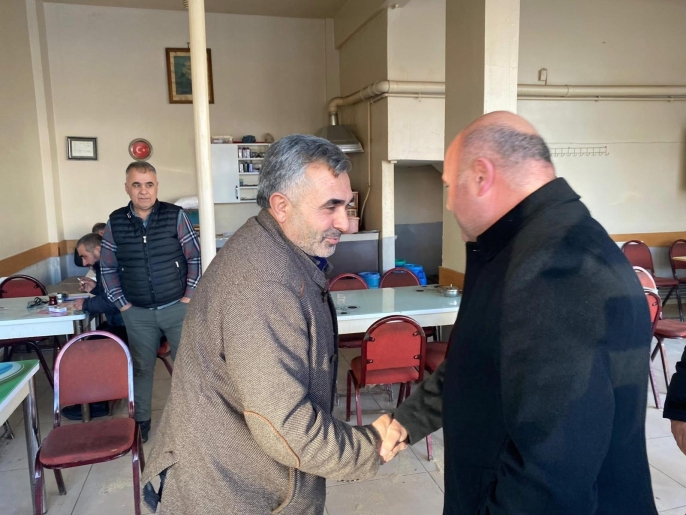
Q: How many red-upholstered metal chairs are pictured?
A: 11